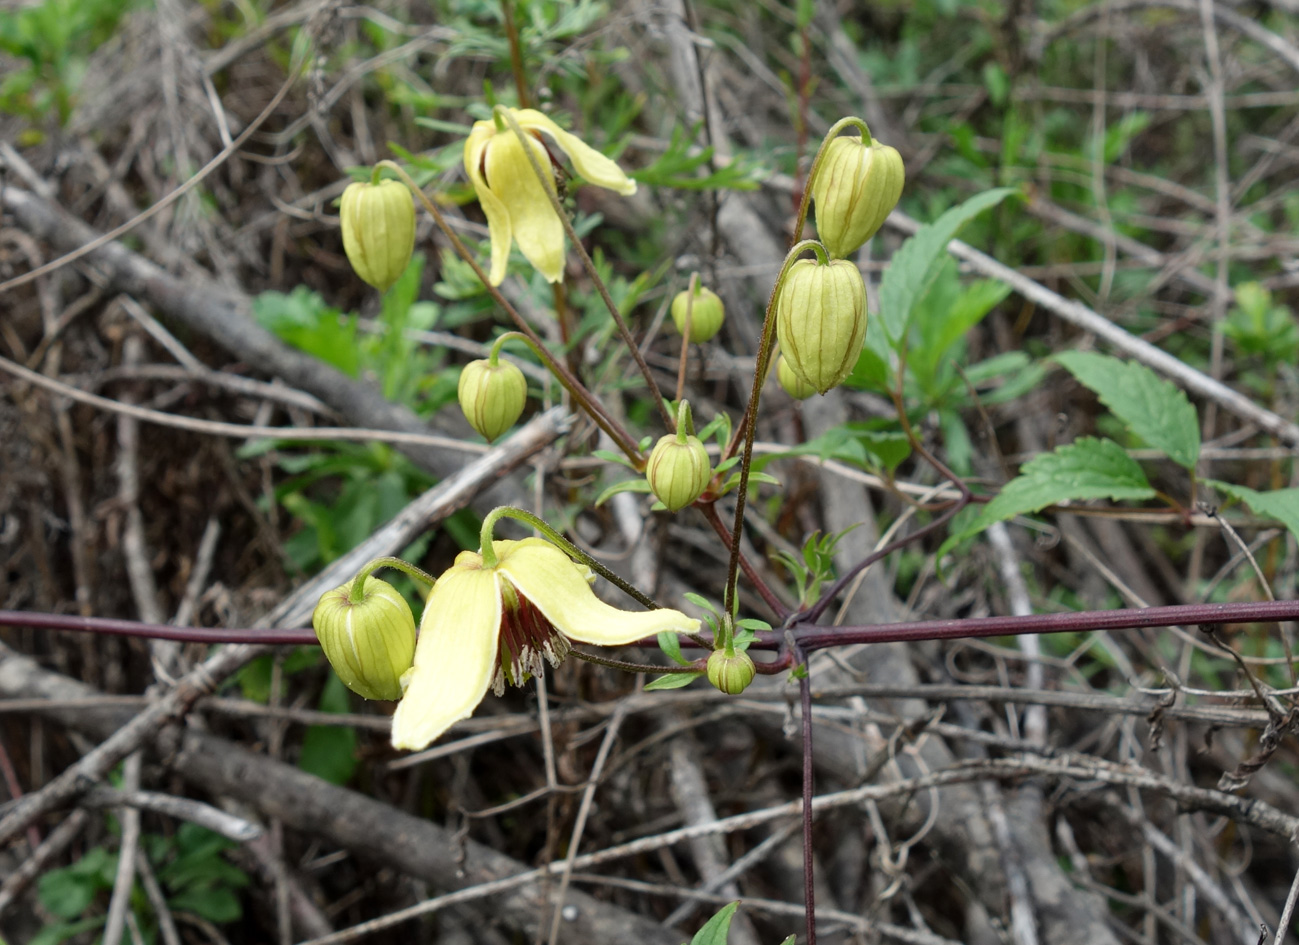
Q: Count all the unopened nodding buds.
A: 9